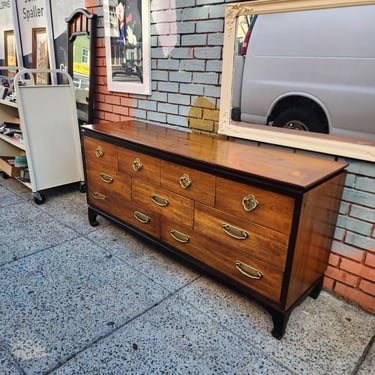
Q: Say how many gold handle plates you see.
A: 11